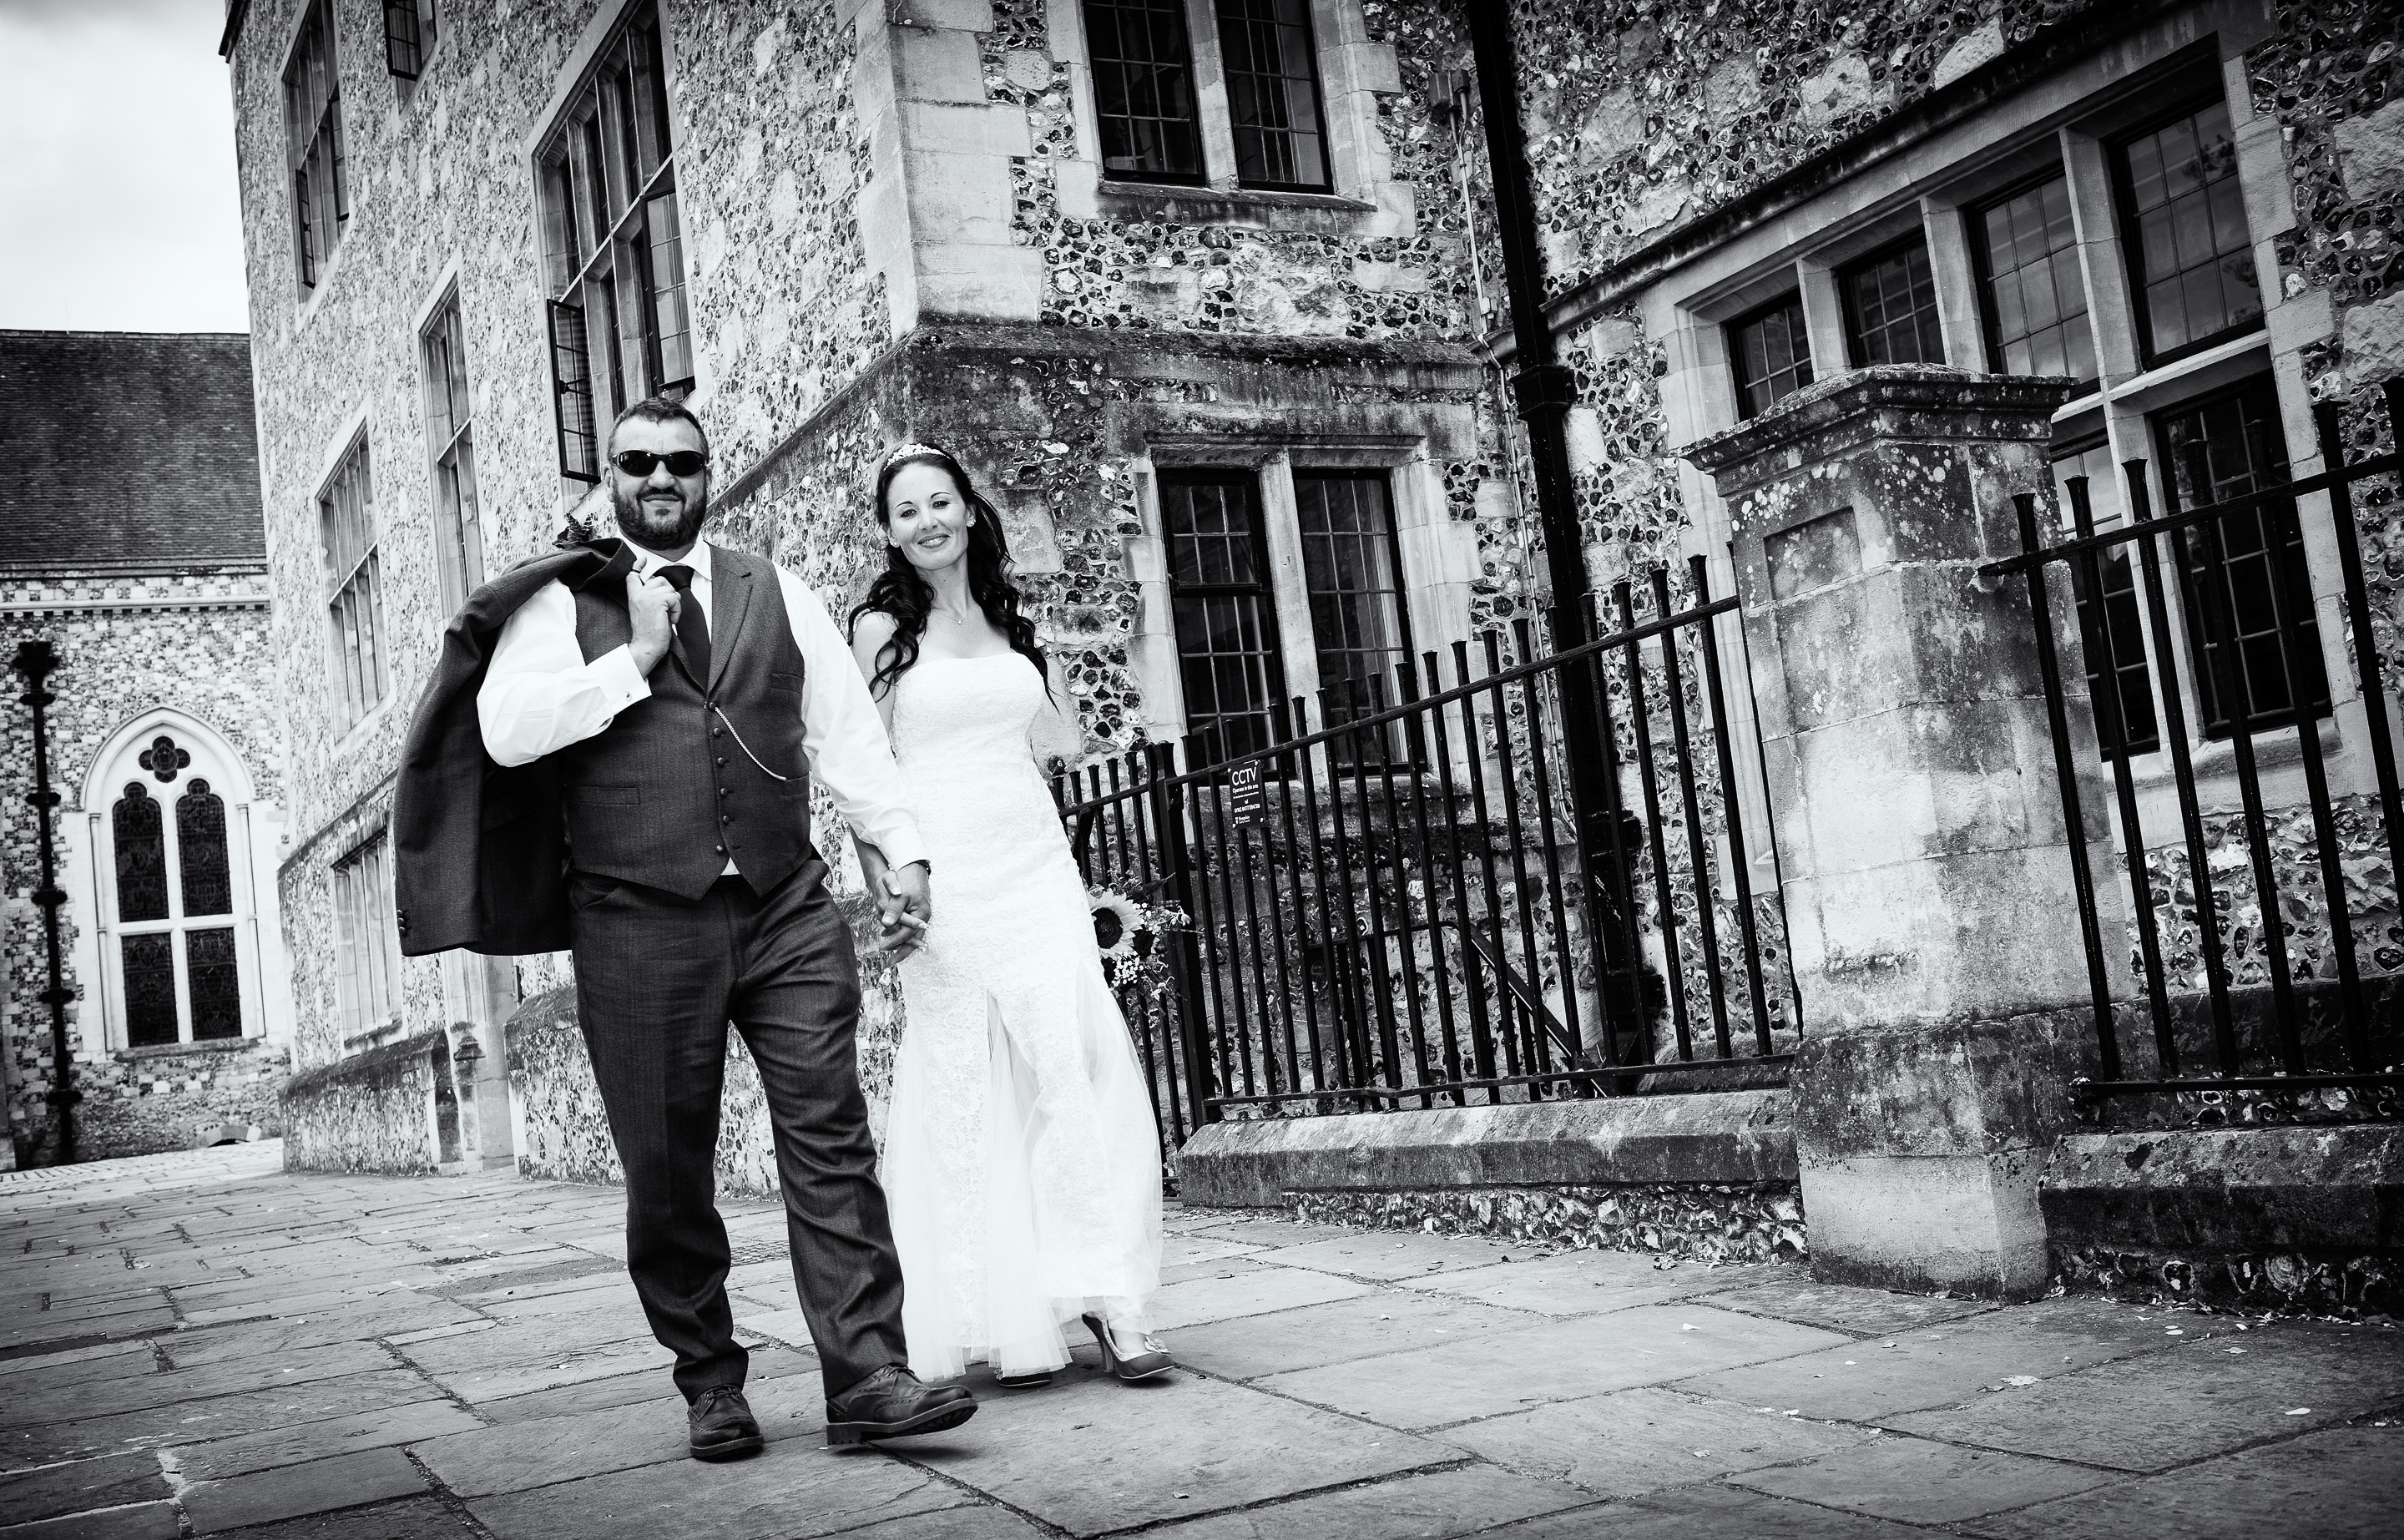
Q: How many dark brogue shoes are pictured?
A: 2